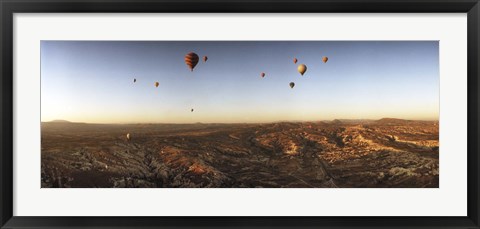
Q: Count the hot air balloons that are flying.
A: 11